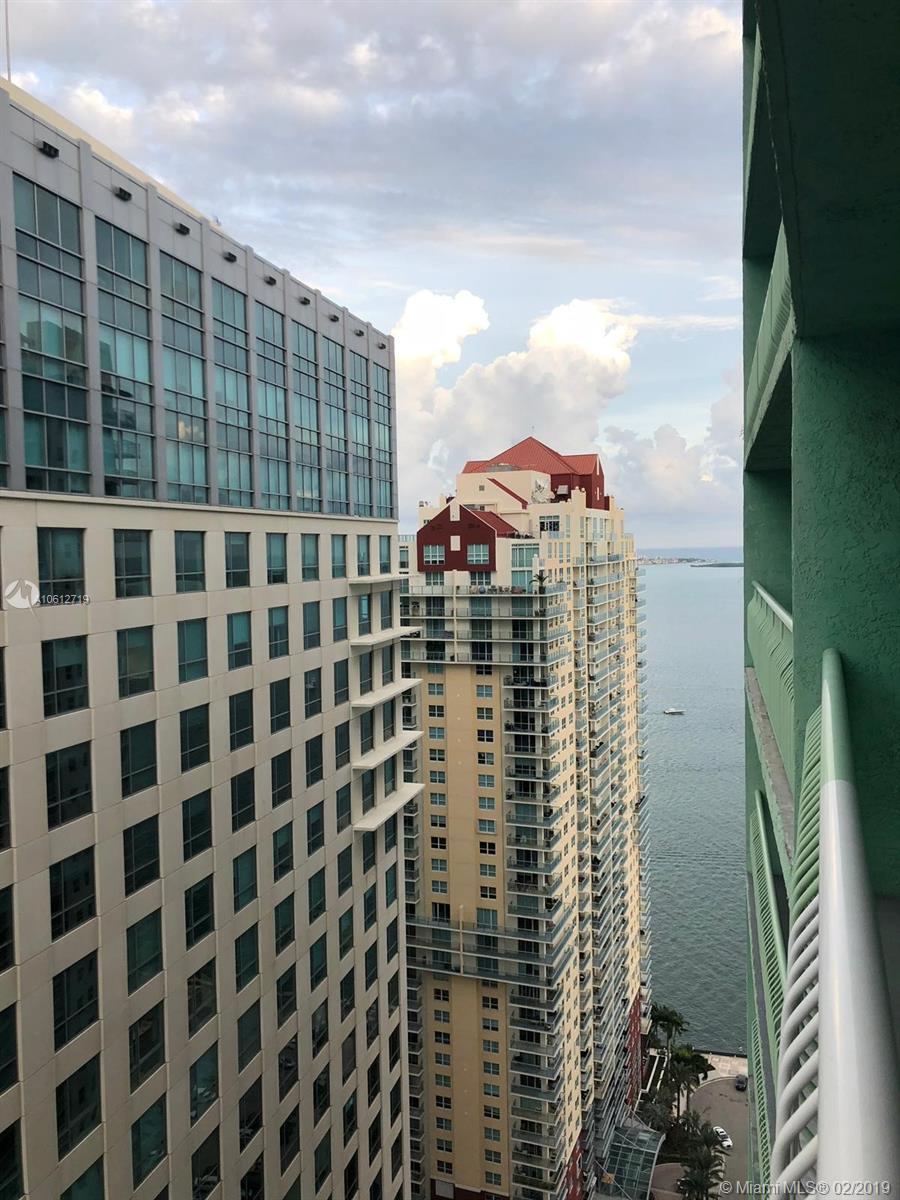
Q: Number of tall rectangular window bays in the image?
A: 9